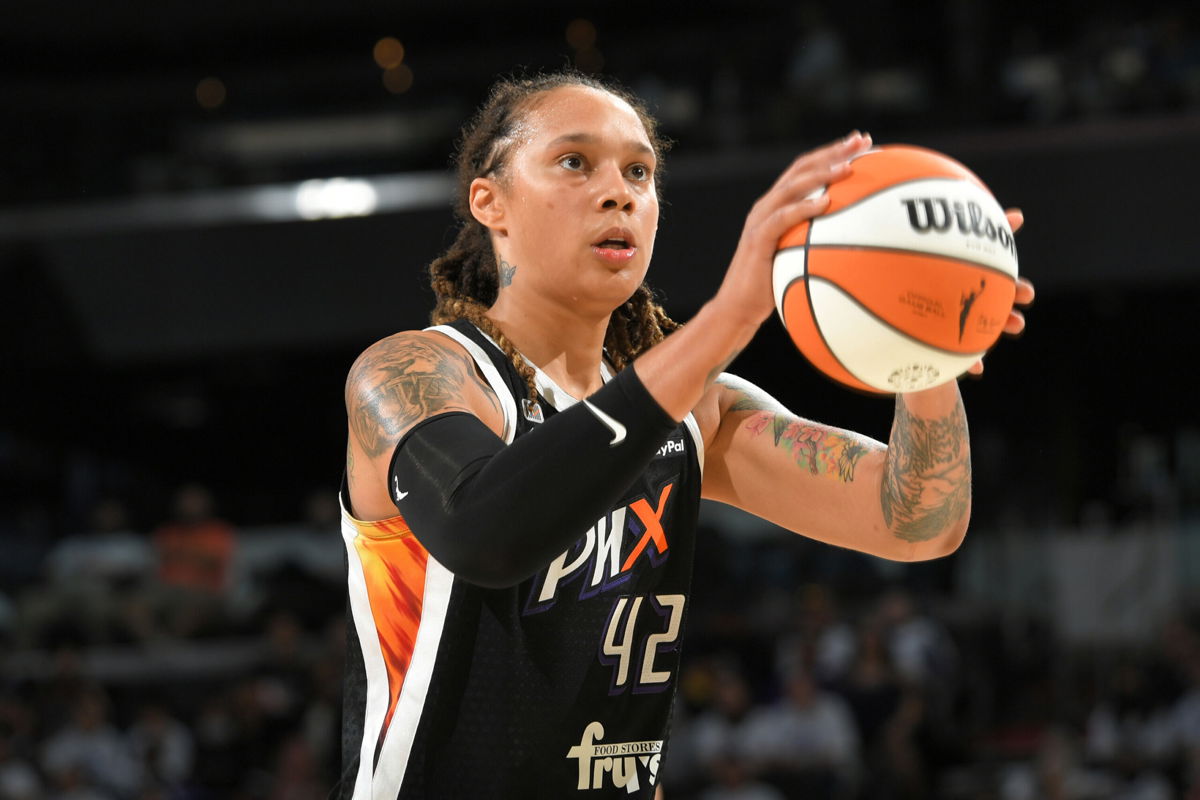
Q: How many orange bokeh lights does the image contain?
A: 5